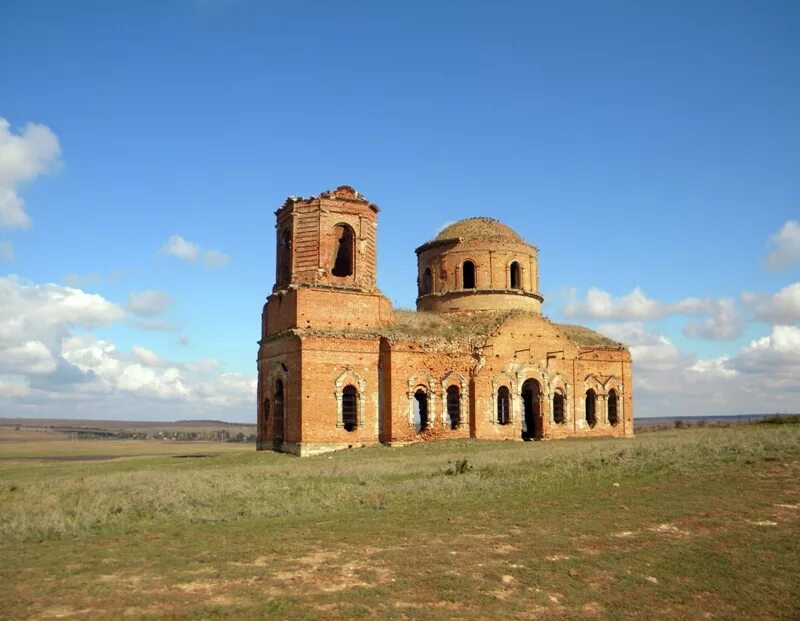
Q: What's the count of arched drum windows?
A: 3